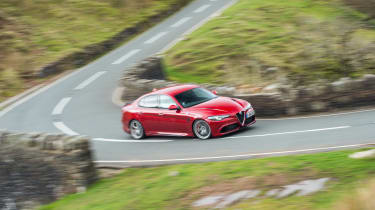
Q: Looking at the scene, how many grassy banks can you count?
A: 3